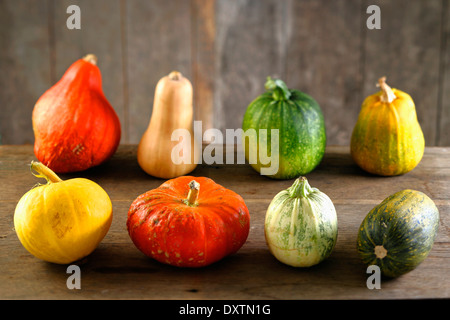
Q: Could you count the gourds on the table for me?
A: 8